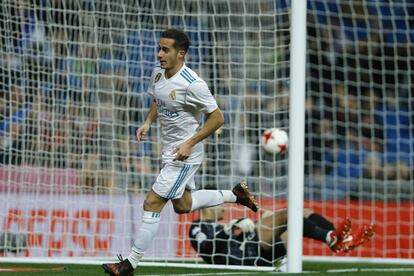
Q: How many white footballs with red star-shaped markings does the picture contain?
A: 1